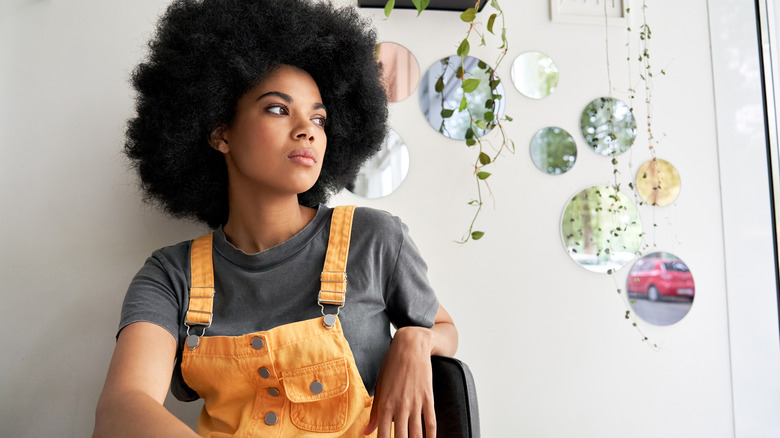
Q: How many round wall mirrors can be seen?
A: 9